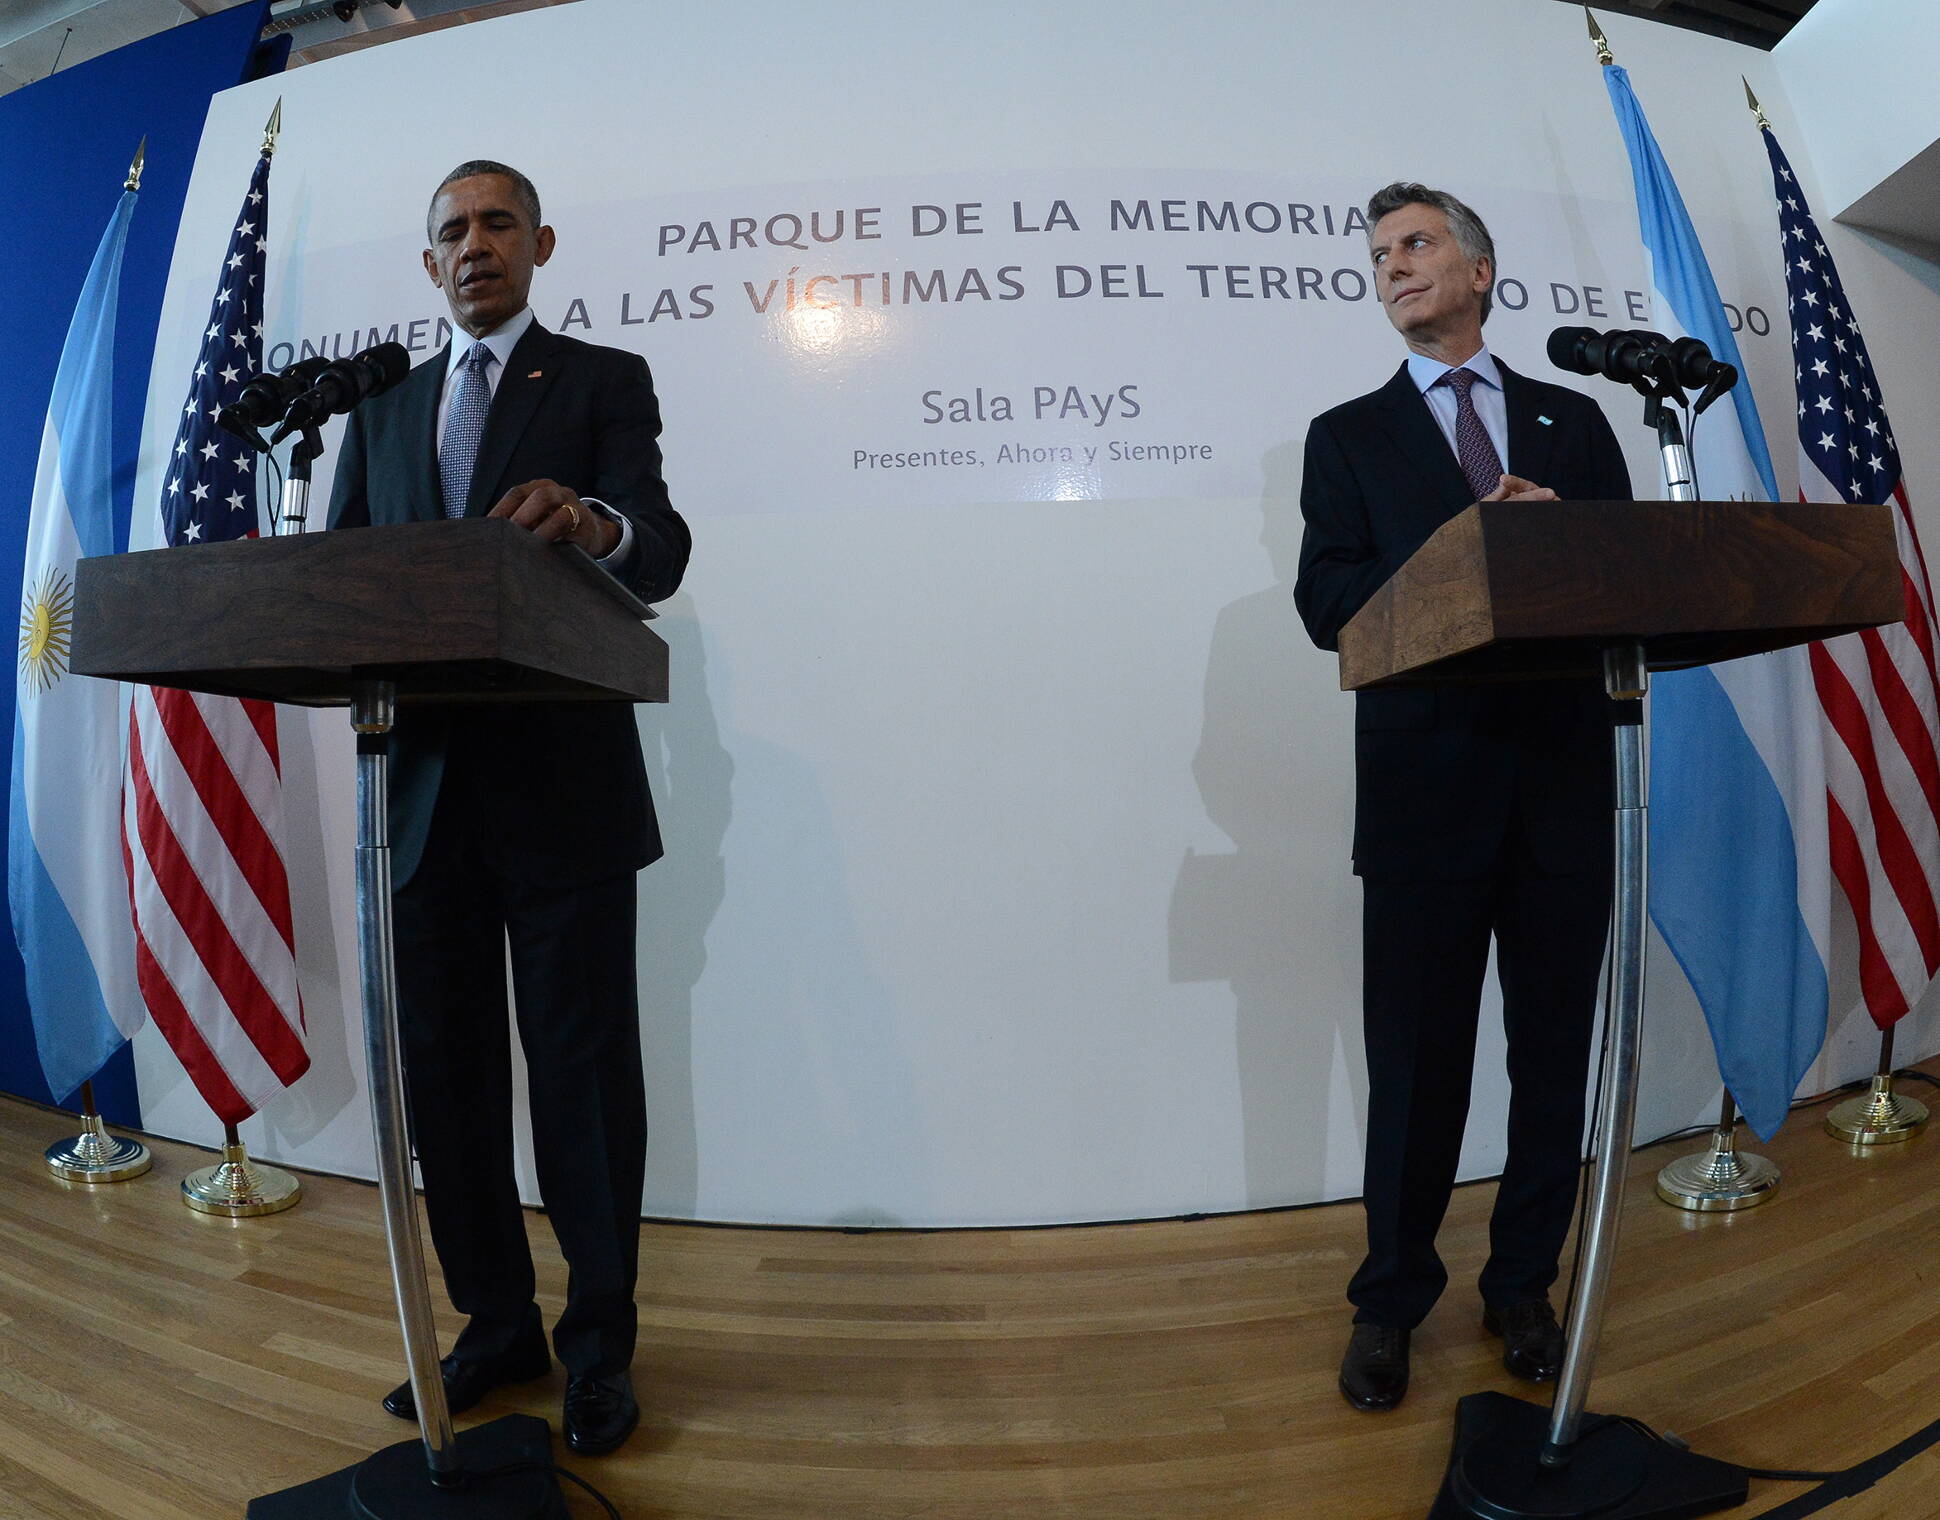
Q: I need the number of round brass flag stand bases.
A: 4